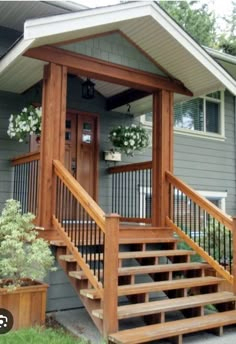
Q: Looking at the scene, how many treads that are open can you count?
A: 6